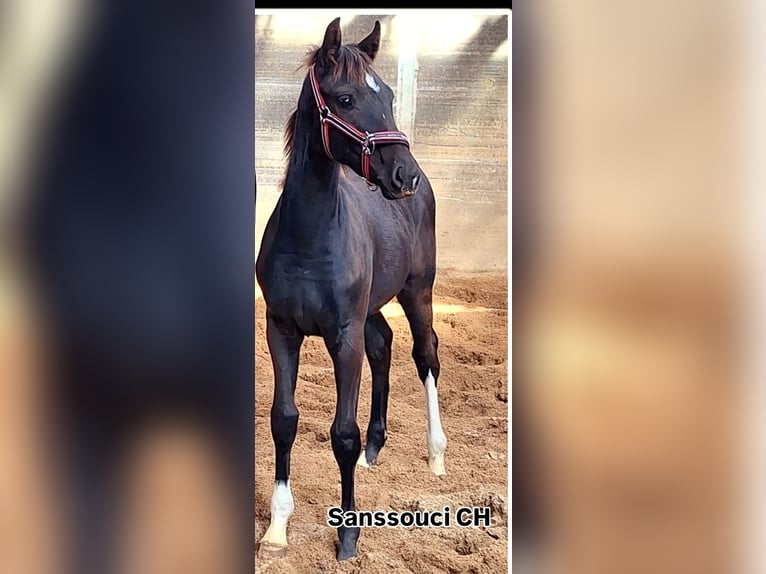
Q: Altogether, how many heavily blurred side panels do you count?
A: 2